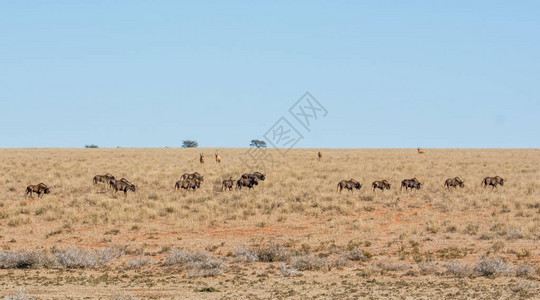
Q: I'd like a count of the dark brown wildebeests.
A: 13